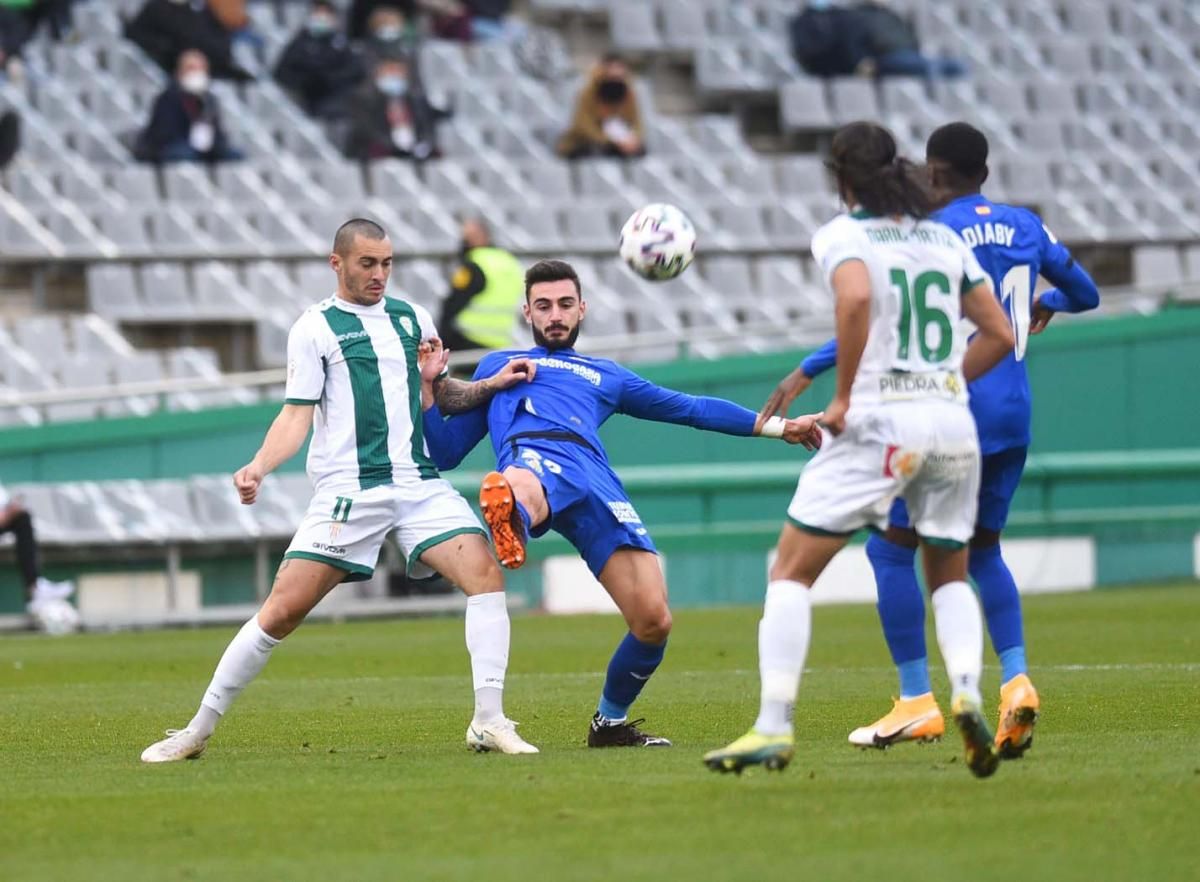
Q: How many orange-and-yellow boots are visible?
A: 2